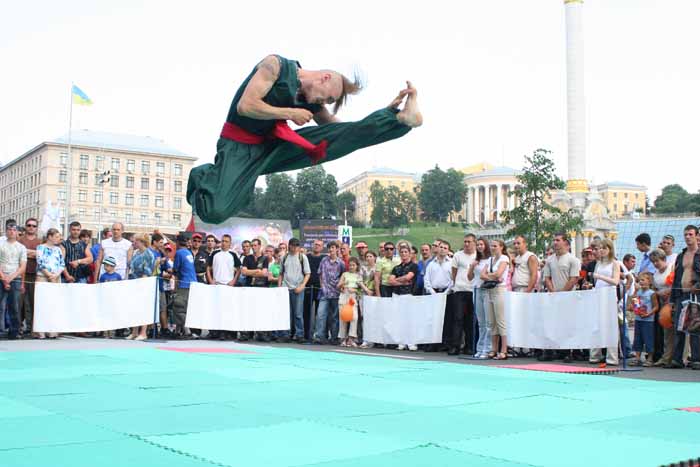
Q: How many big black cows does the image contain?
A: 0